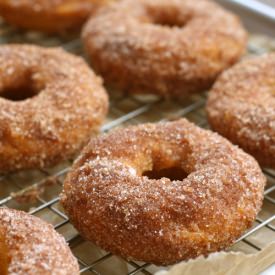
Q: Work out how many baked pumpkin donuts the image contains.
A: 6